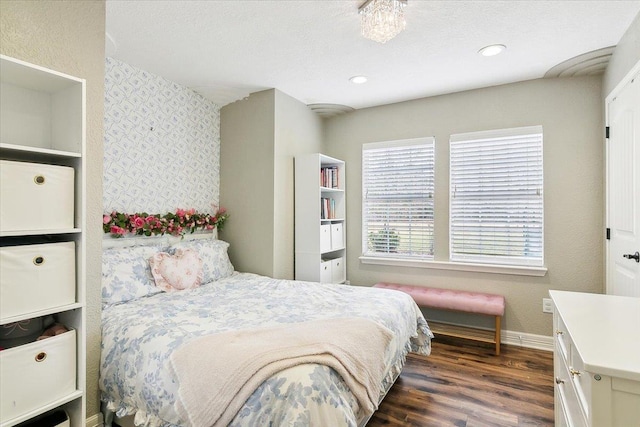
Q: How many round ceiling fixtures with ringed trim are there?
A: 2